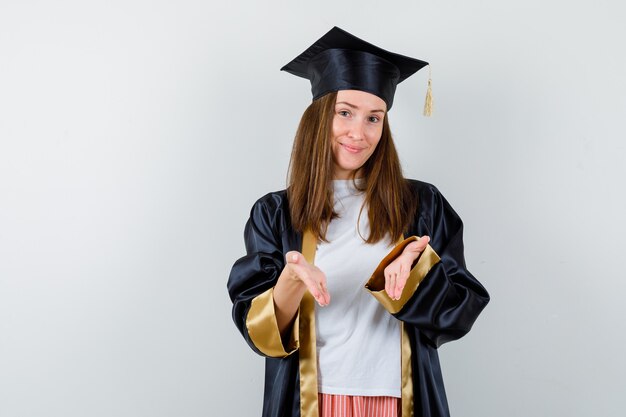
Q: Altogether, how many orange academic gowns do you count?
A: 0